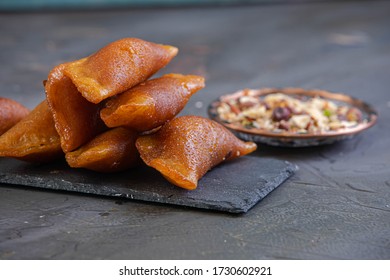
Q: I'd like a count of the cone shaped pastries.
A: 7